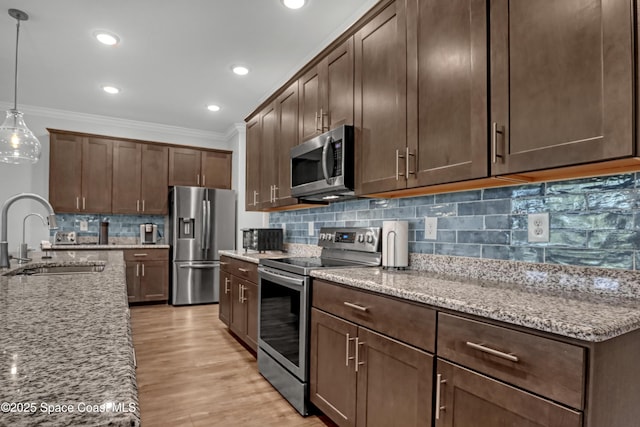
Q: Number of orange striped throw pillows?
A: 0